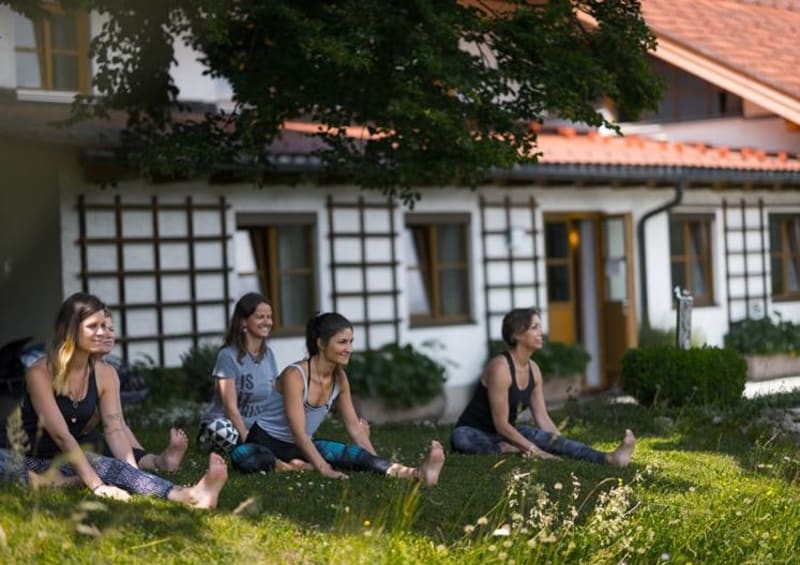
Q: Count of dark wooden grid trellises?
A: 4